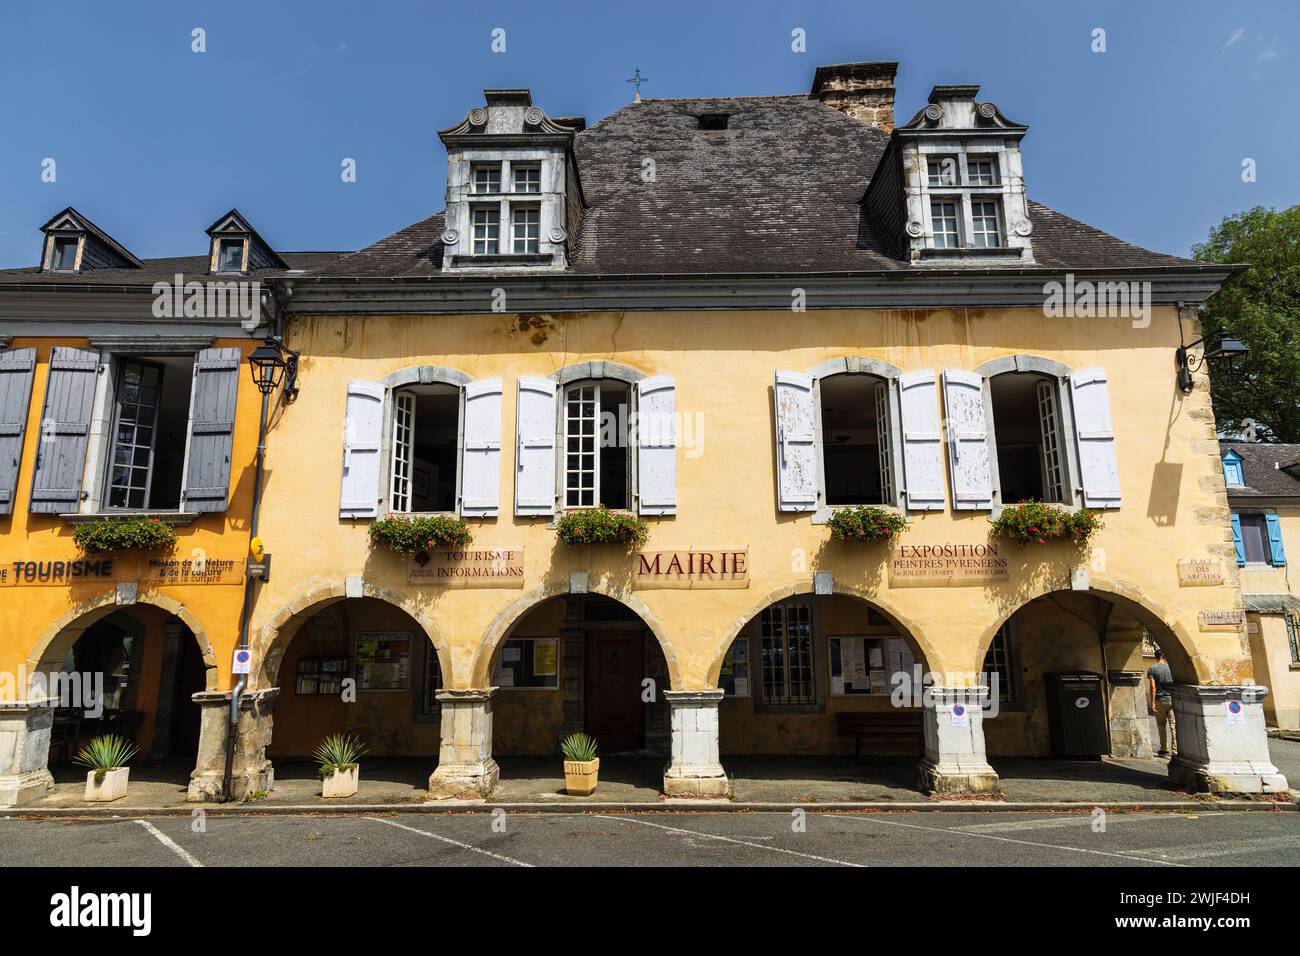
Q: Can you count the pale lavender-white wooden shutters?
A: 8